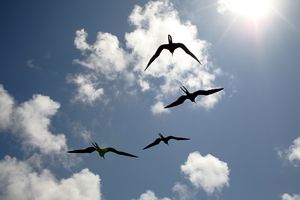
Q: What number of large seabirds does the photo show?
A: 4